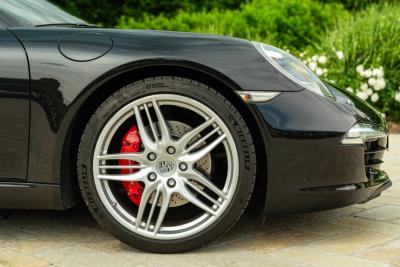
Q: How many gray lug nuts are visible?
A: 5